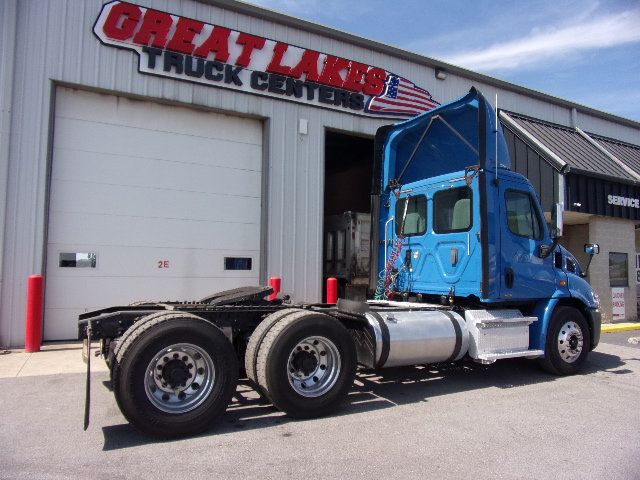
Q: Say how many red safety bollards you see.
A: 3